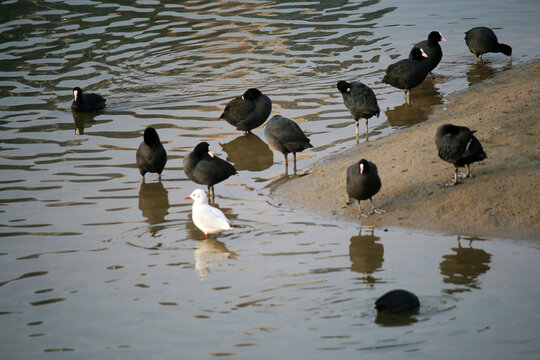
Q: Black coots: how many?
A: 12